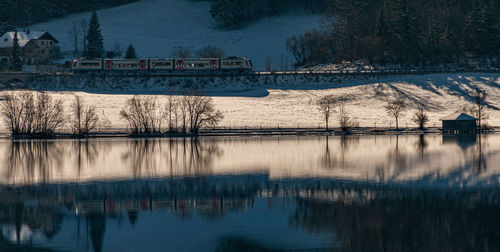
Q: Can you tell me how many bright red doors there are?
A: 4